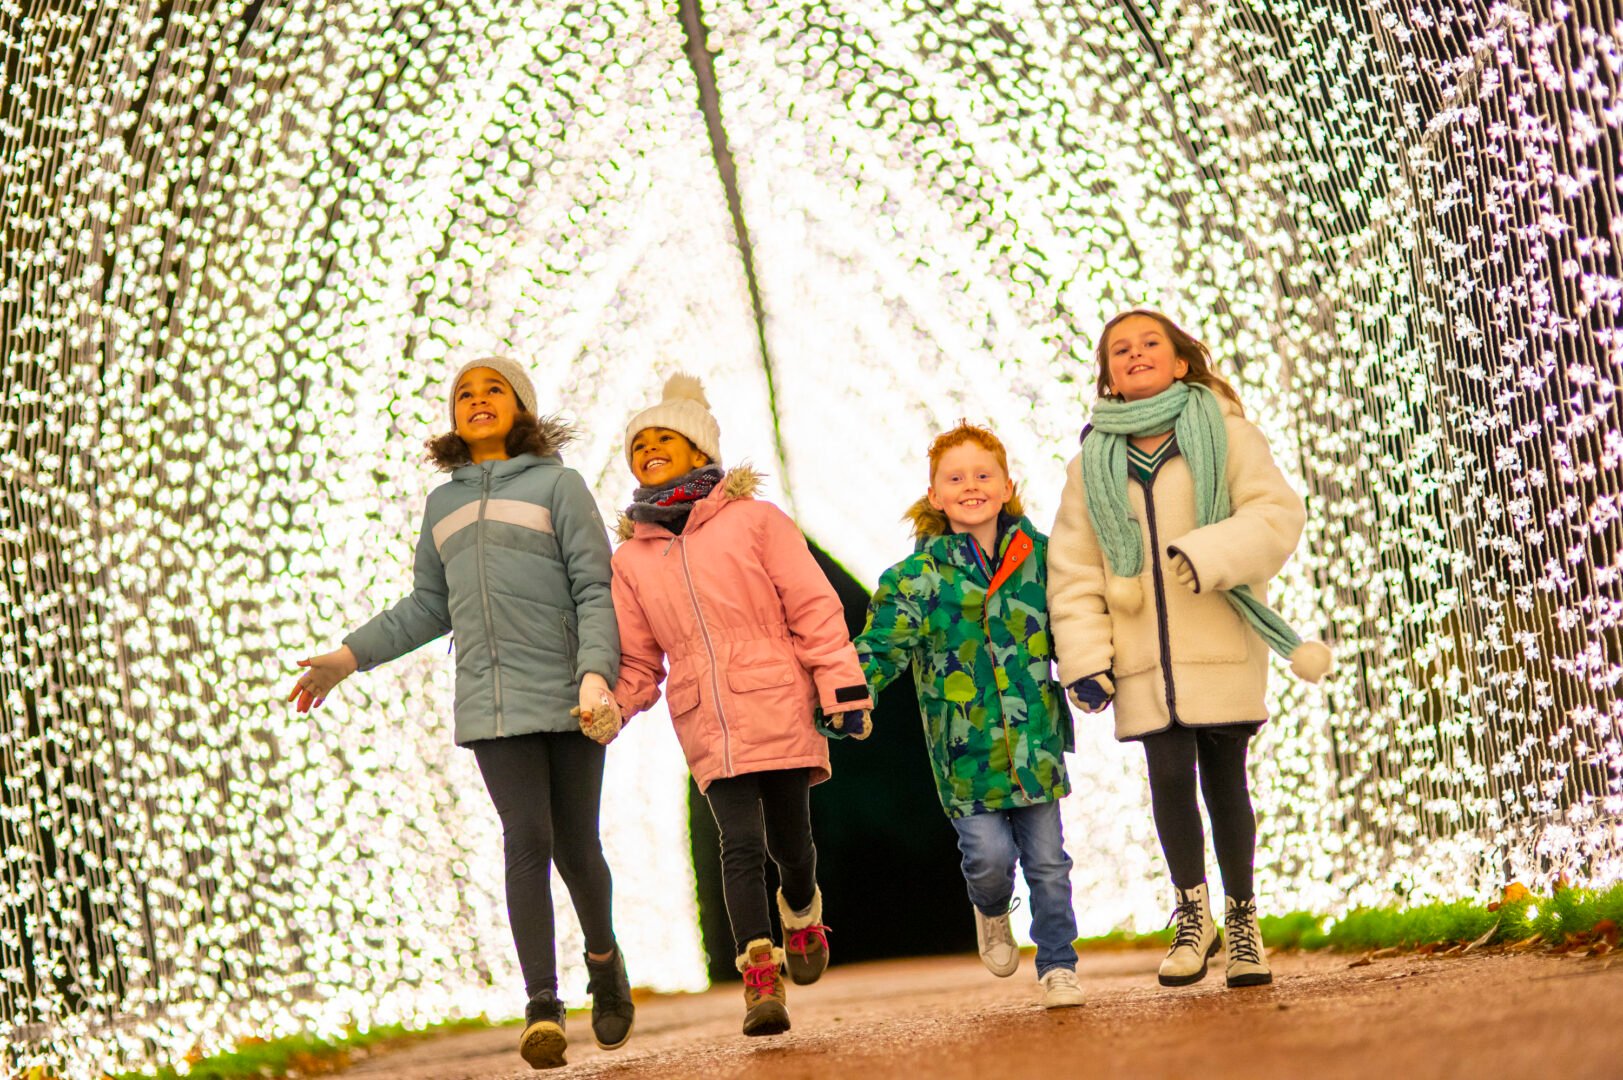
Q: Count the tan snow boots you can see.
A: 2